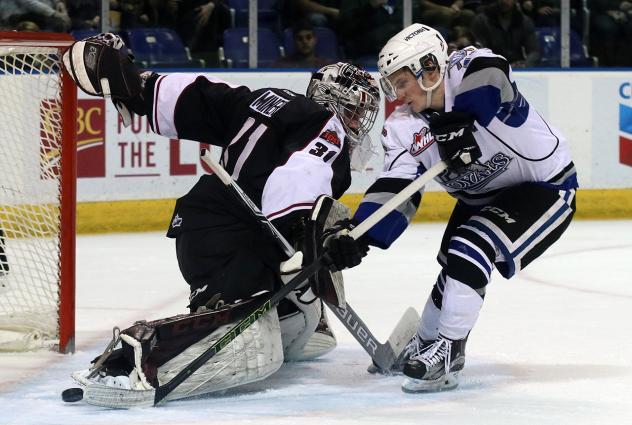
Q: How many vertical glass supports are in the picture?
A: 4